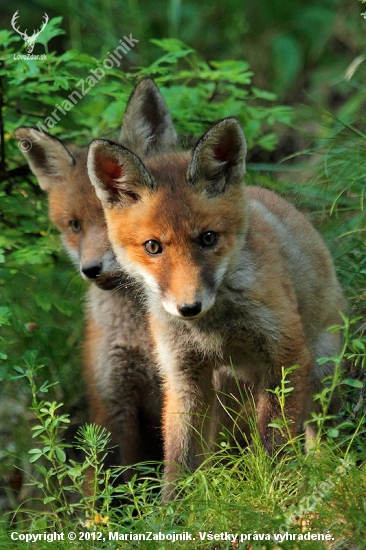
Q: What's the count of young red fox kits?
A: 2